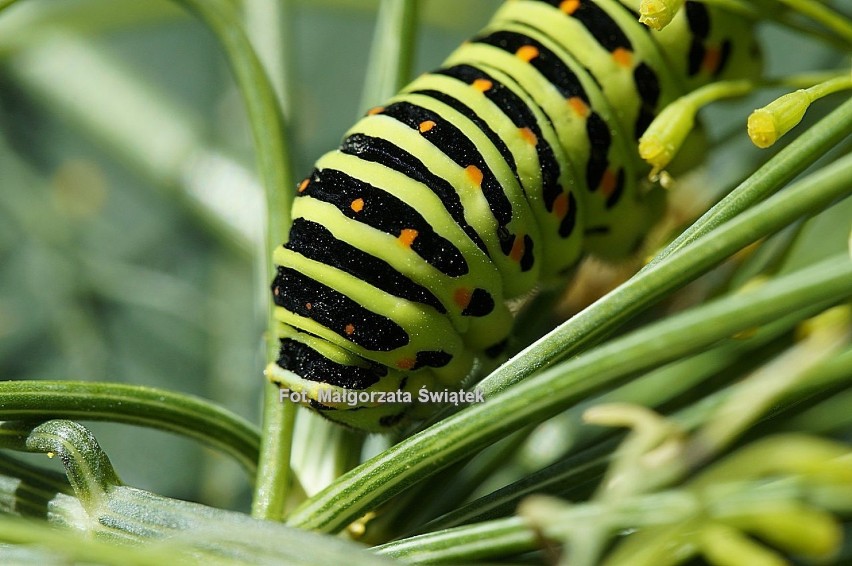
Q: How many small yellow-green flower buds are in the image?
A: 3